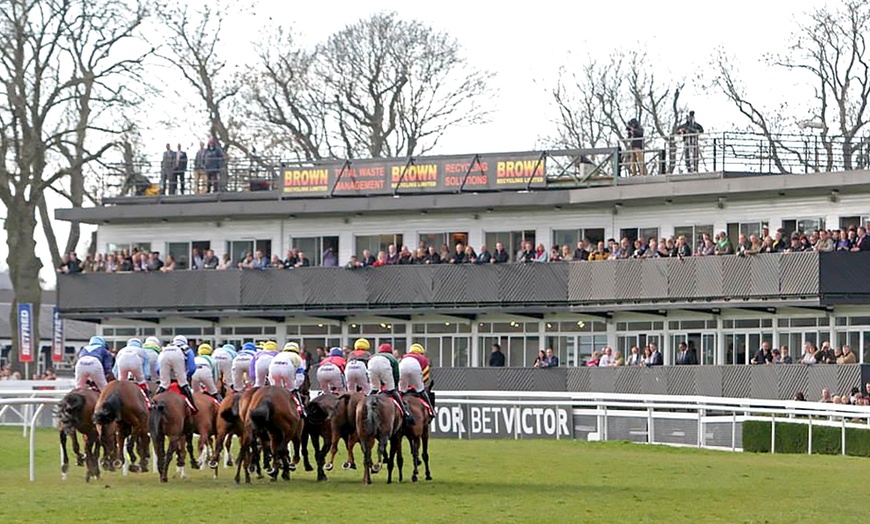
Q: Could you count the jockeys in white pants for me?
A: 13